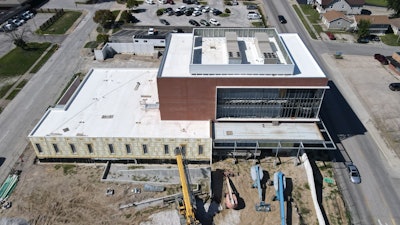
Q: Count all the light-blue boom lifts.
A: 2